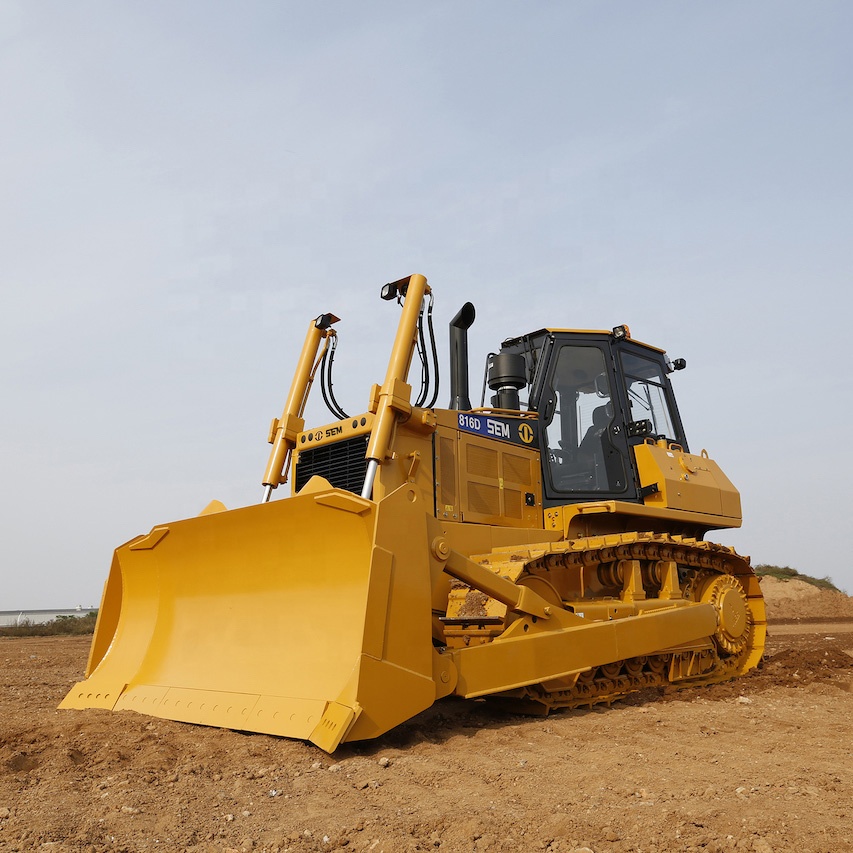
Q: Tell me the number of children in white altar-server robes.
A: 0